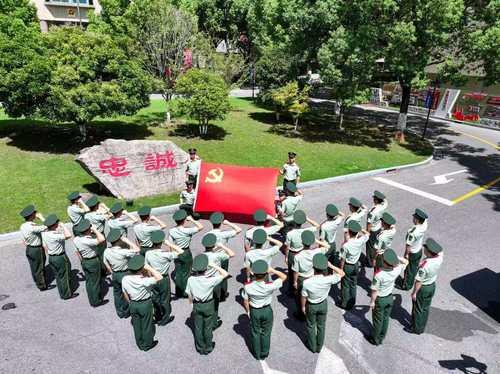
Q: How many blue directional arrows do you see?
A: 0